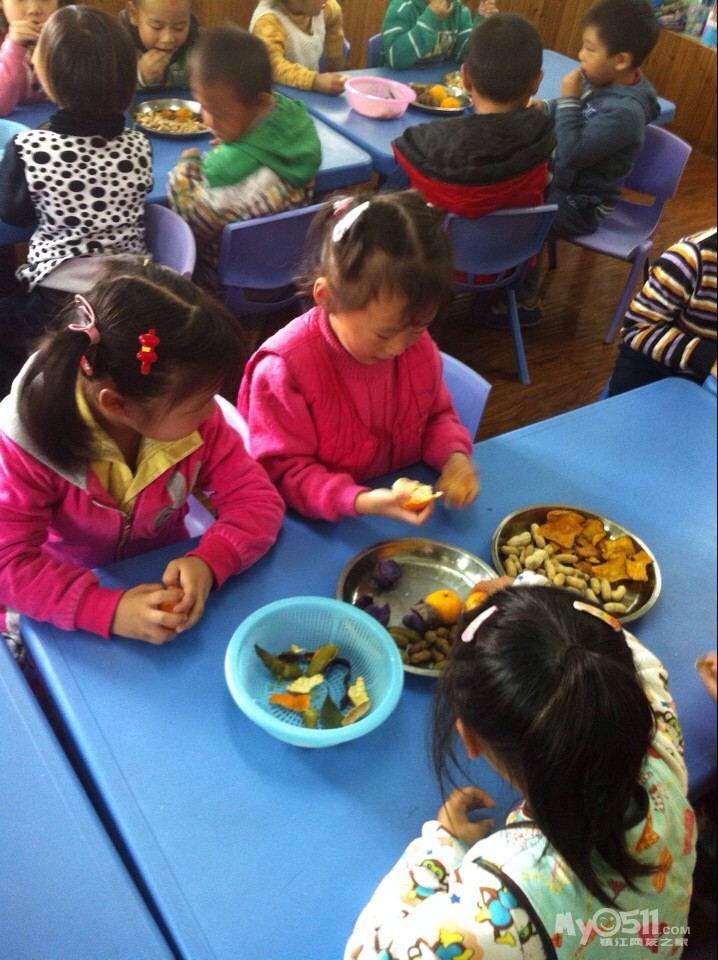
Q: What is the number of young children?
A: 12